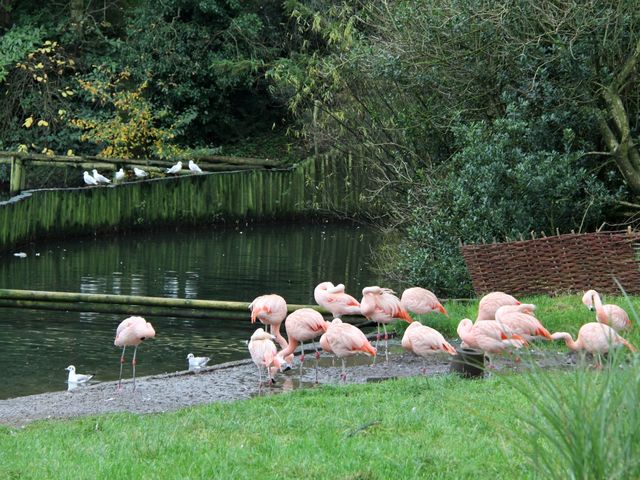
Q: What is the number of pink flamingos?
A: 14